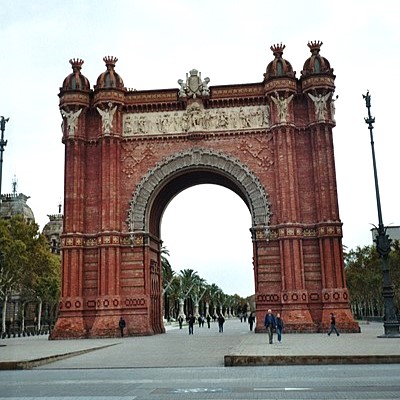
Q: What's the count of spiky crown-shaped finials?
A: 4